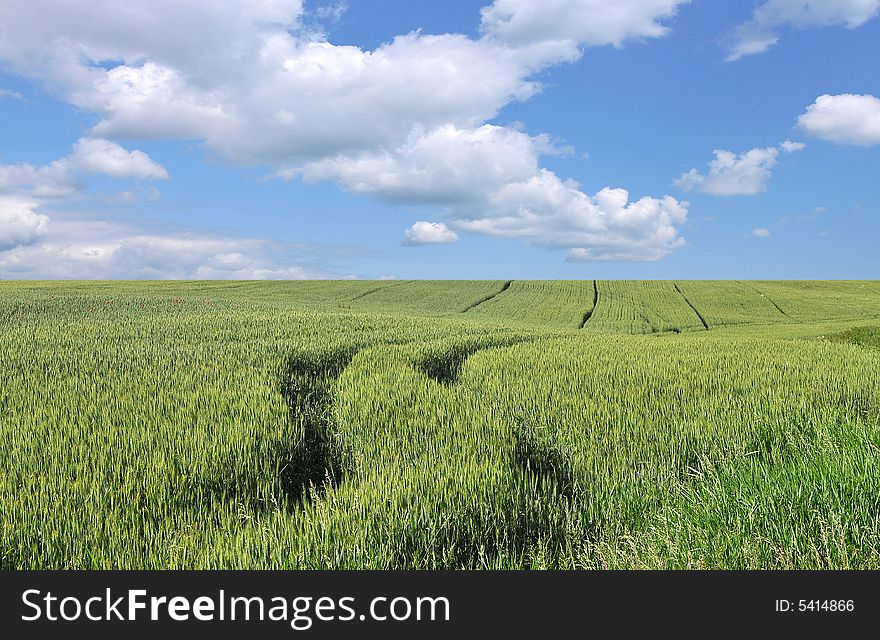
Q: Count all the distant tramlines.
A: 5